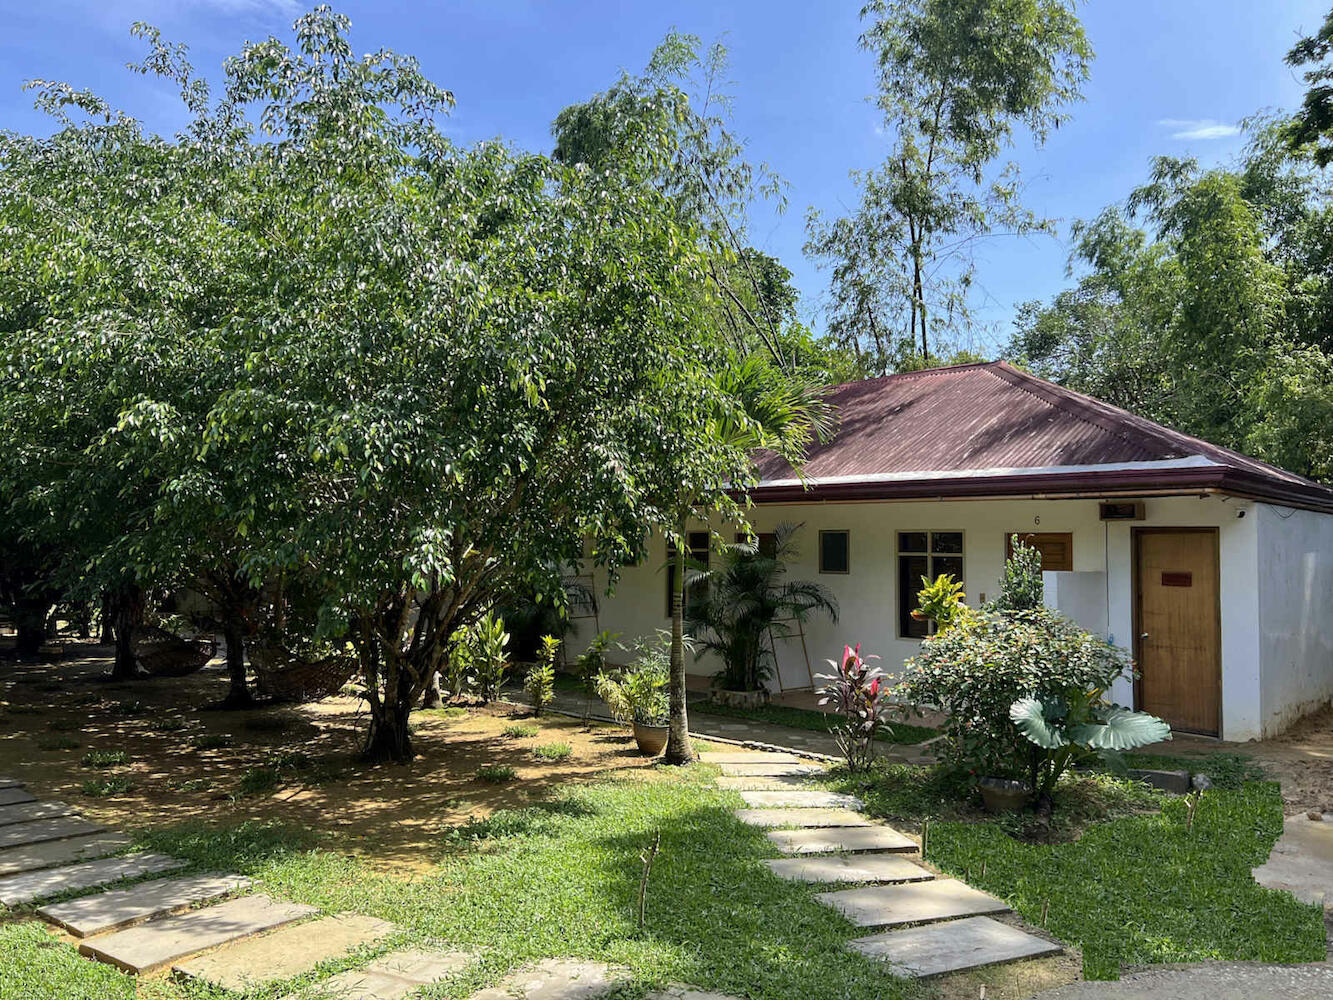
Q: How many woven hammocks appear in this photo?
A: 2